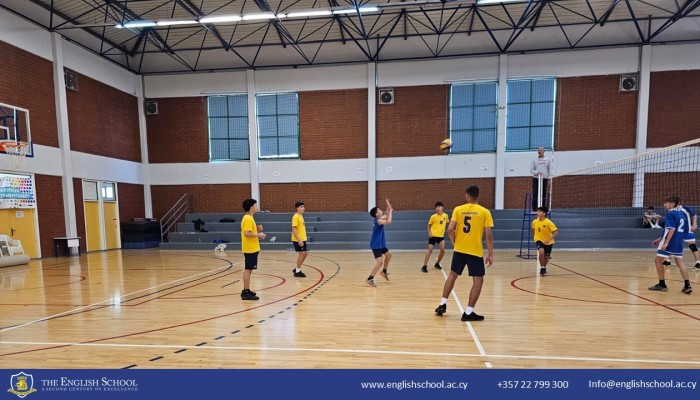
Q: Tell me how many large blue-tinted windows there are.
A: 4